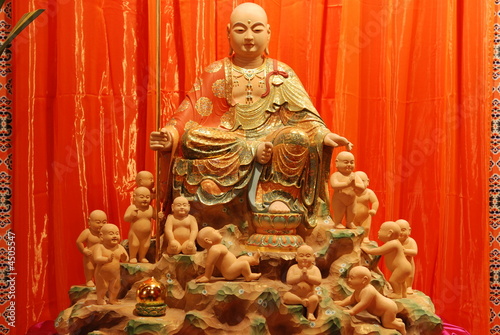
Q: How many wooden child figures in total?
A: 12